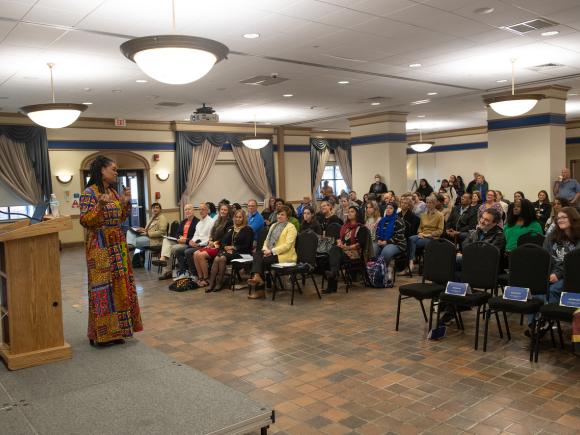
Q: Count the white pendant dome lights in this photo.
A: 5